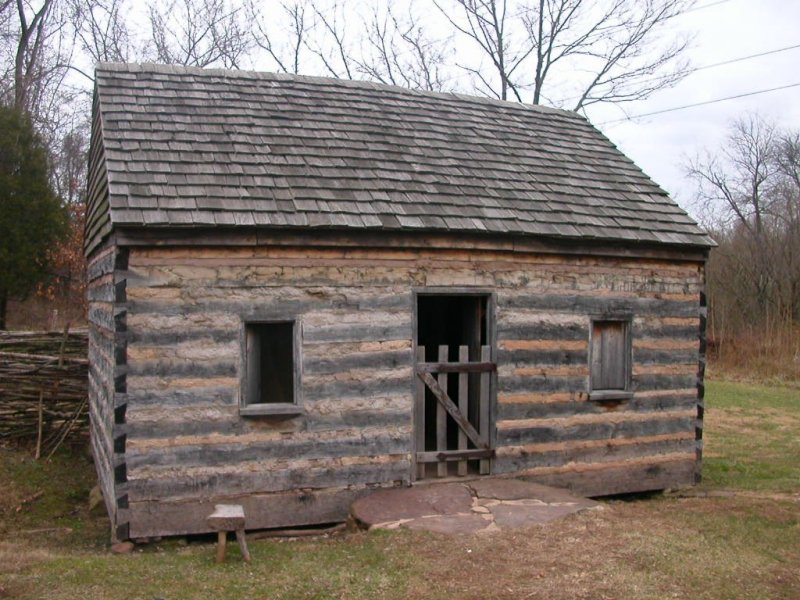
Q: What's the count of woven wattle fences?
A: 1